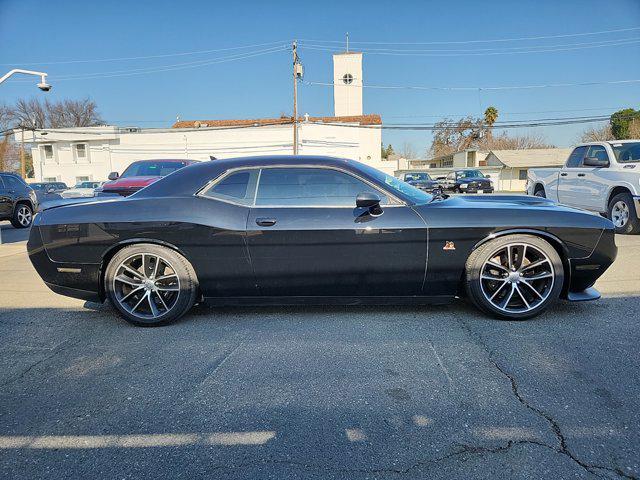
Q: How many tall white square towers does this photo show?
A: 1